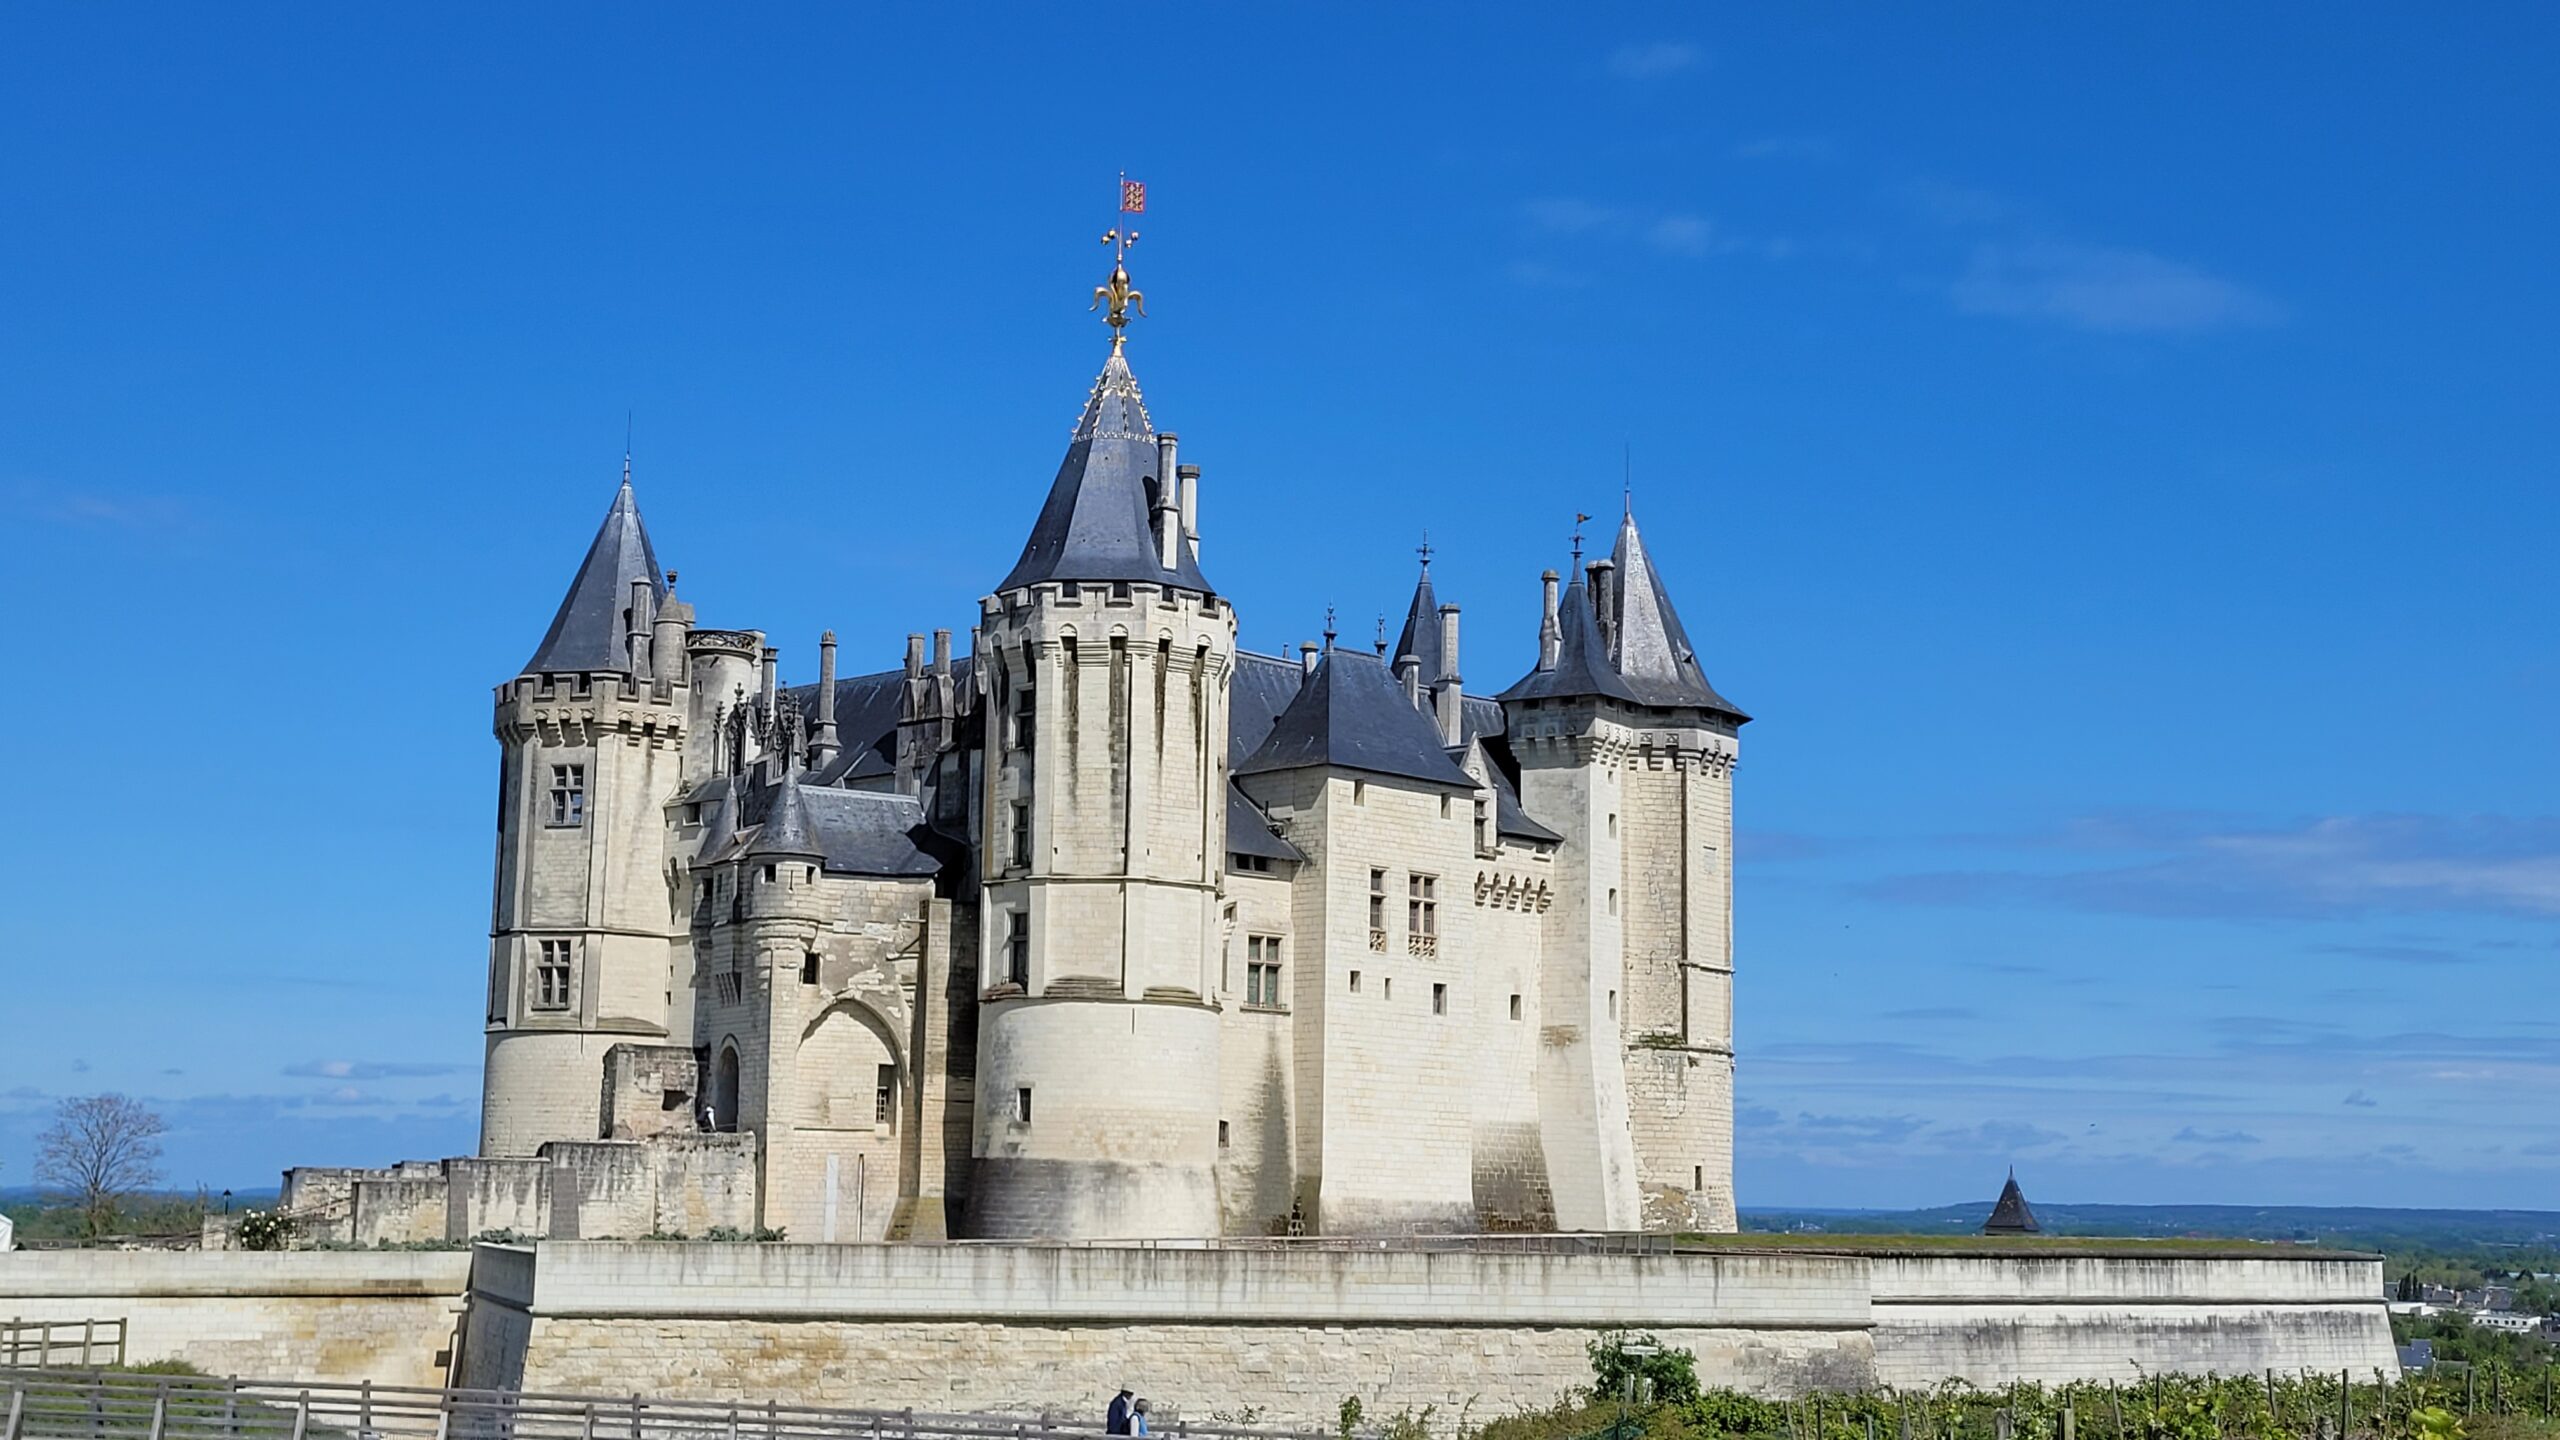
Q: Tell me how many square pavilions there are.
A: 1